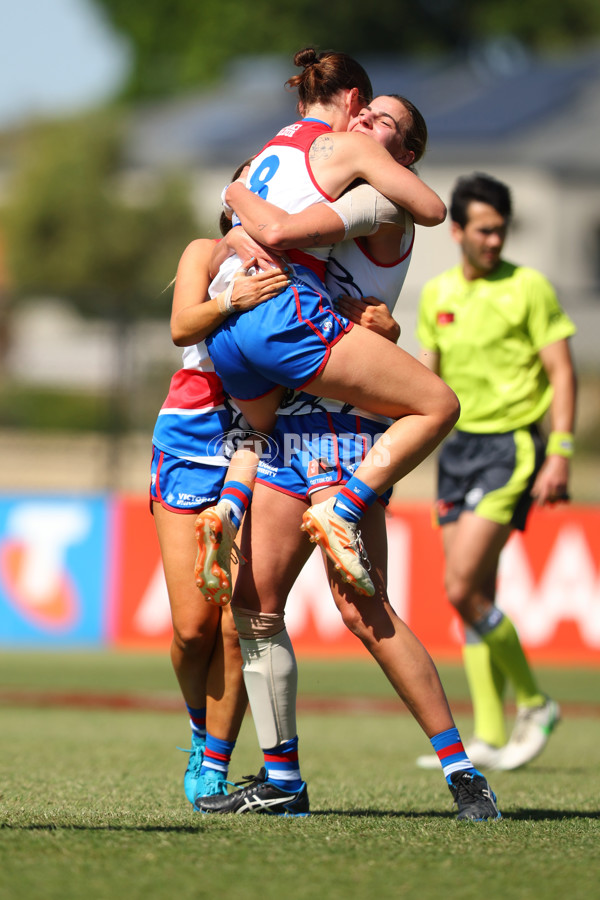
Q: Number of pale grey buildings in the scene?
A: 1